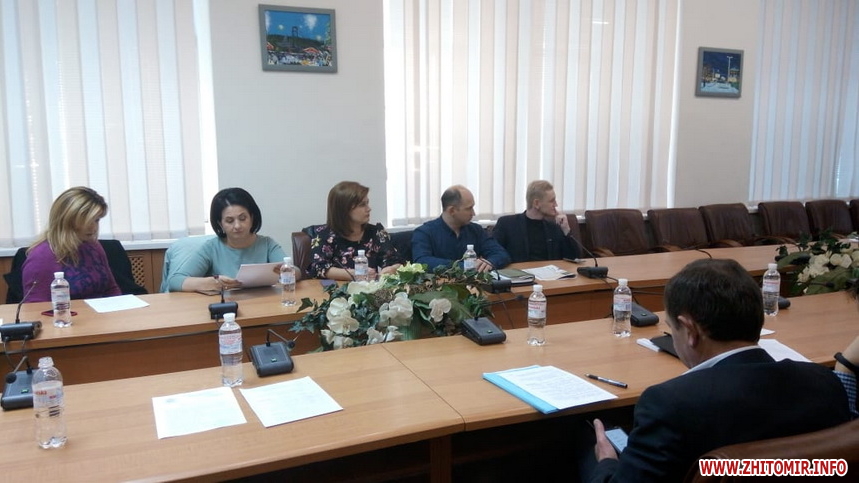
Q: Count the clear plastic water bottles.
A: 9